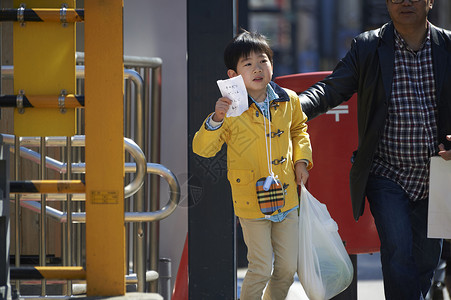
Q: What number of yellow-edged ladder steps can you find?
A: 4